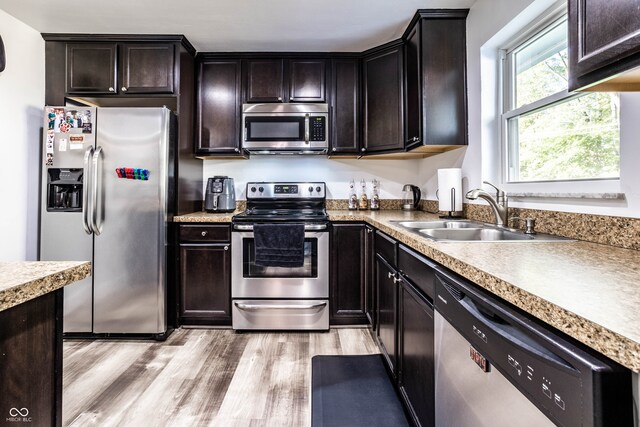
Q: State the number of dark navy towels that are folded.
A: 1